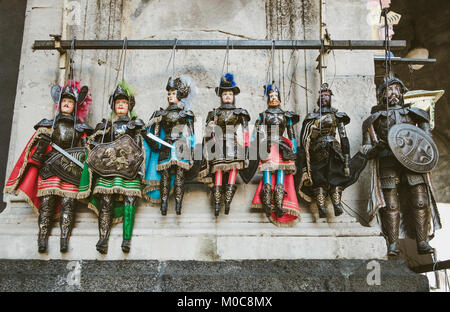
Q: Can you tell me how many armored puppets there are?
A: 7